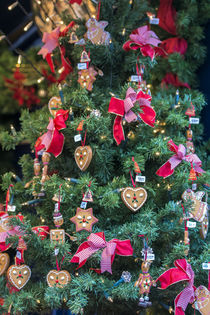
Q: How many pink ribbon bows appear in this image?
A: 8